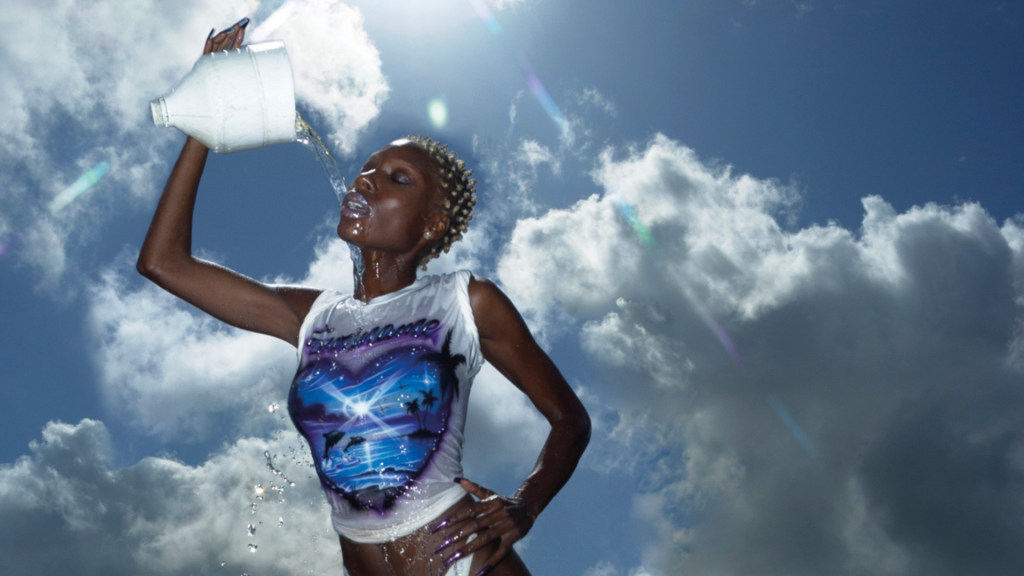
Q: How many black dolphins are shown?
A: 2